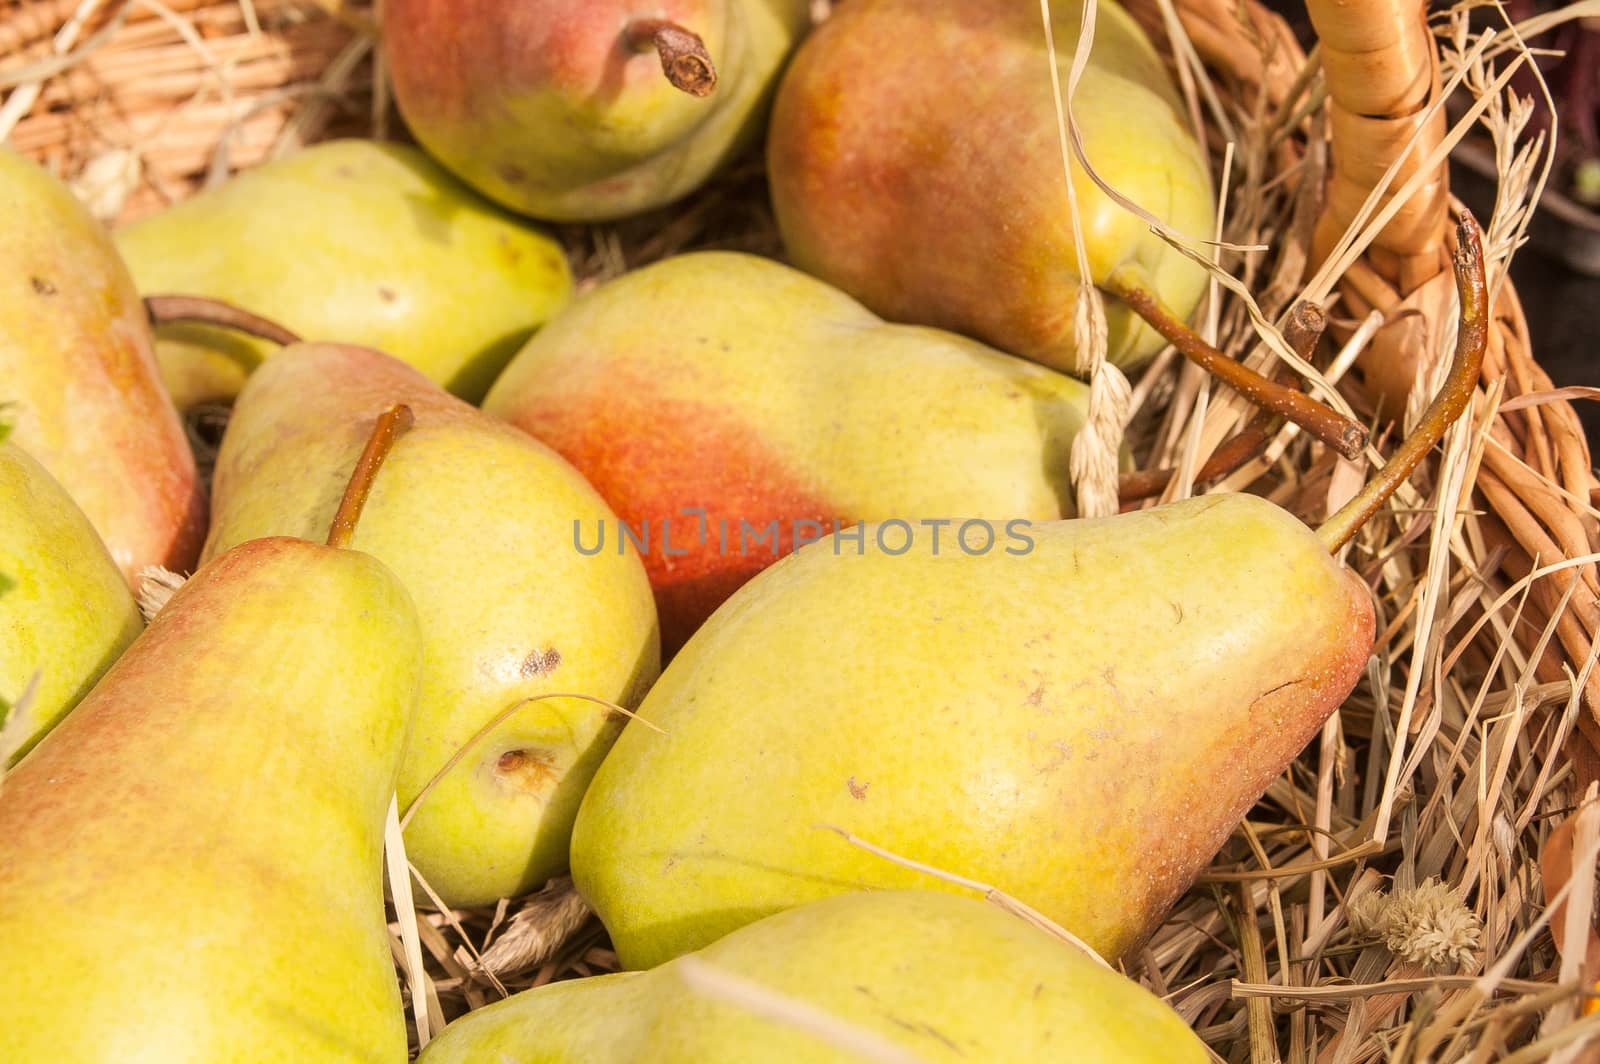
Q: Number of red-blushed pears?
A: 7